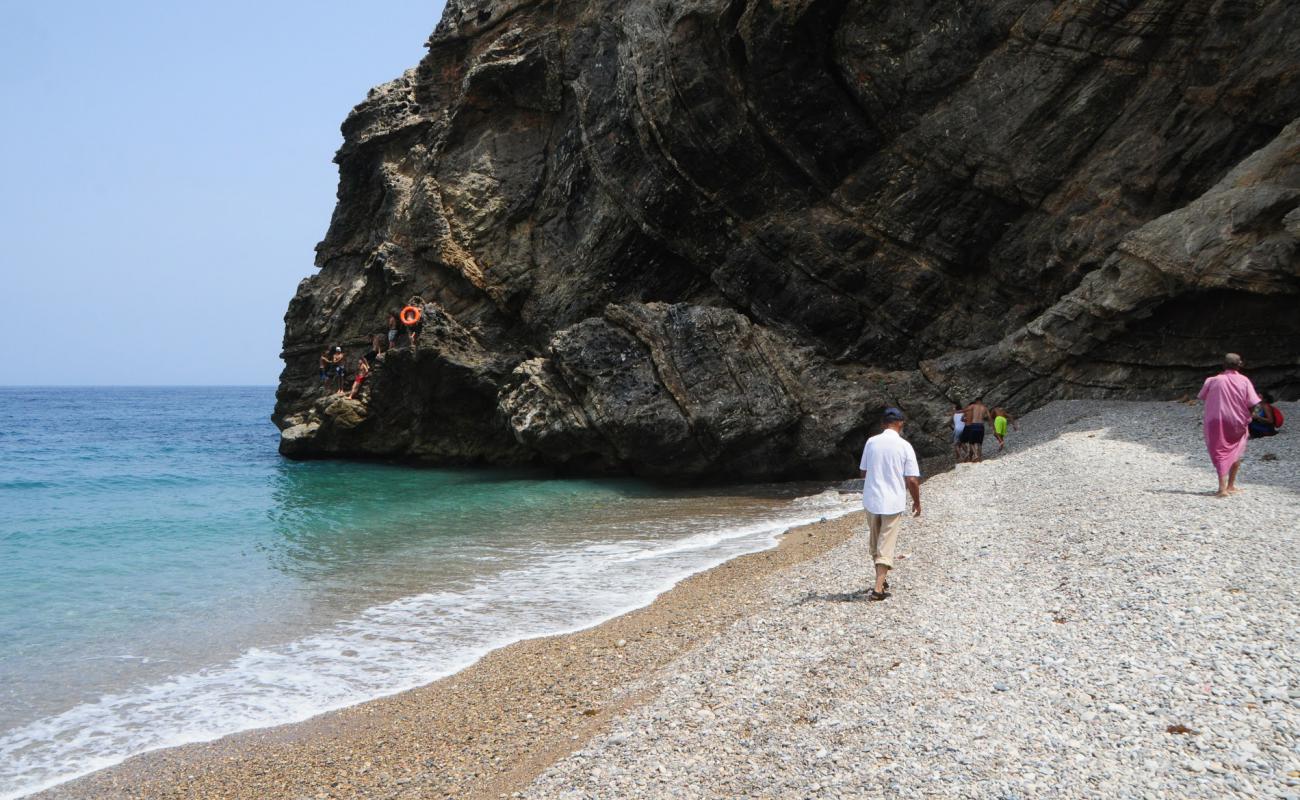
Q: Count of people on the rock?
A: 6